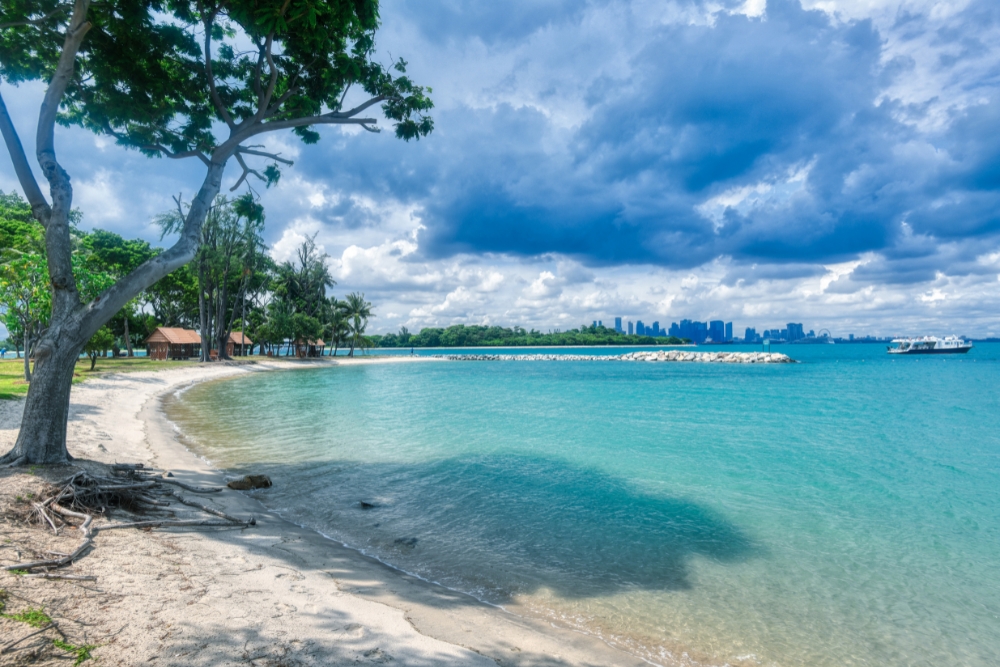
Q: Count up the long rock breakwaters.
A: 1